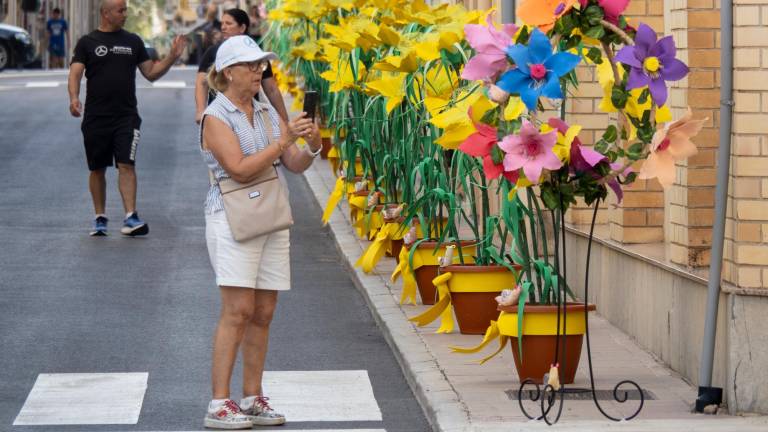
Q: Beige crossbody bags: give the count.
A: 1